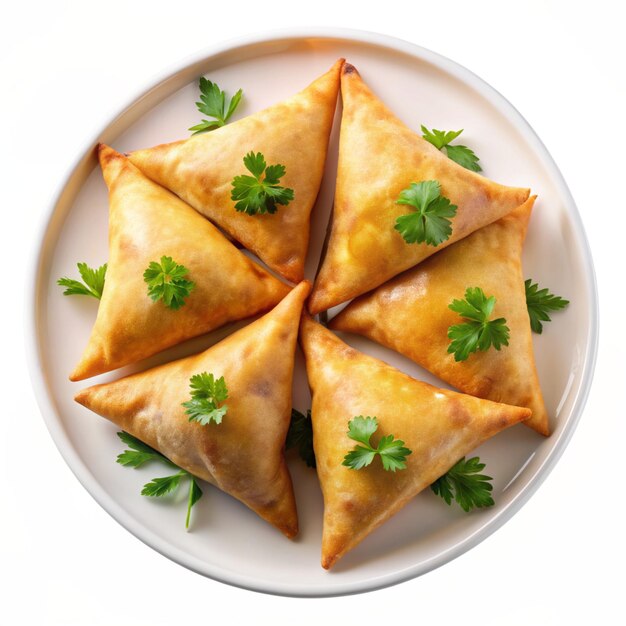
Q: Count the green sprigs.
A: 13